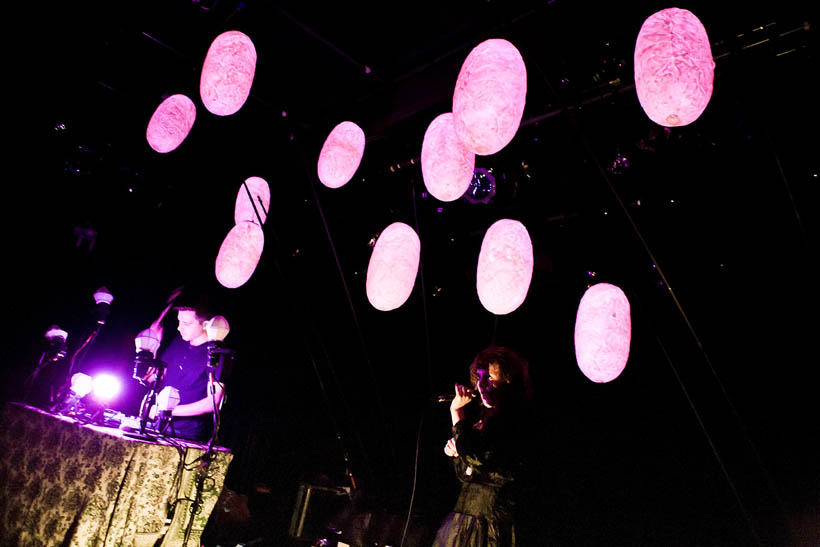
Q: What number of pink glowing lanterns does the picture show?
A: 11